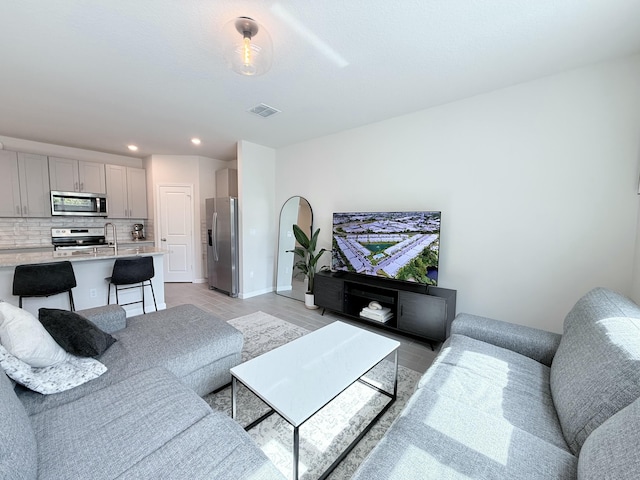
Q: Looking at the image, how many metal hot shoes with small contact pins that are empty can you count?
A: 0